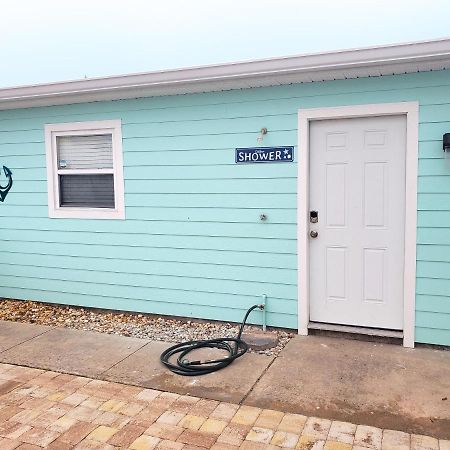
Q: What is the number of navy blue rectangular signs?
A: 1